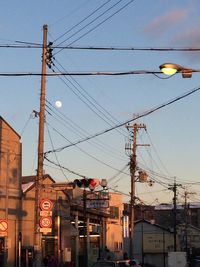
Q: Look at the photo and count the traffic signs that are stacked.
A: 2